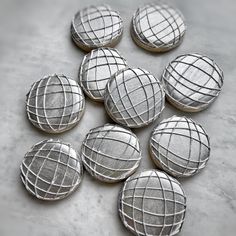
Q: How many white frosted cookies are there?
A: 10